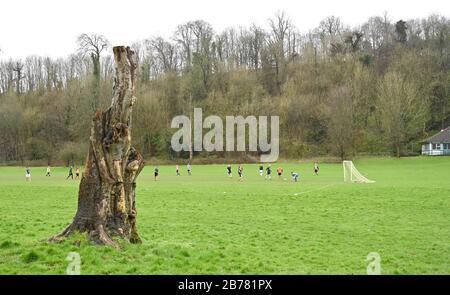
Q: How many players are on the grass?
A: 14